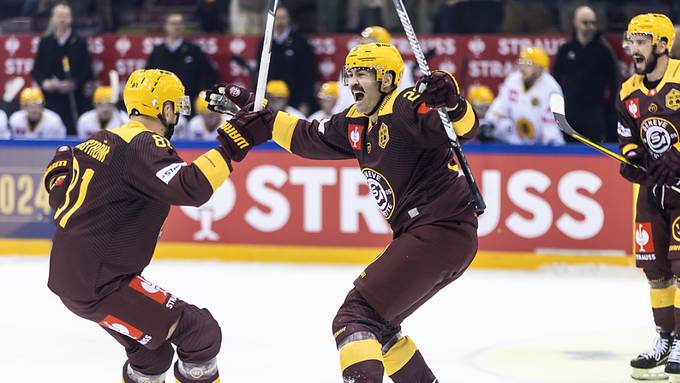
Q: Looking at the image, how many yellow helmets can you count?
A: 11